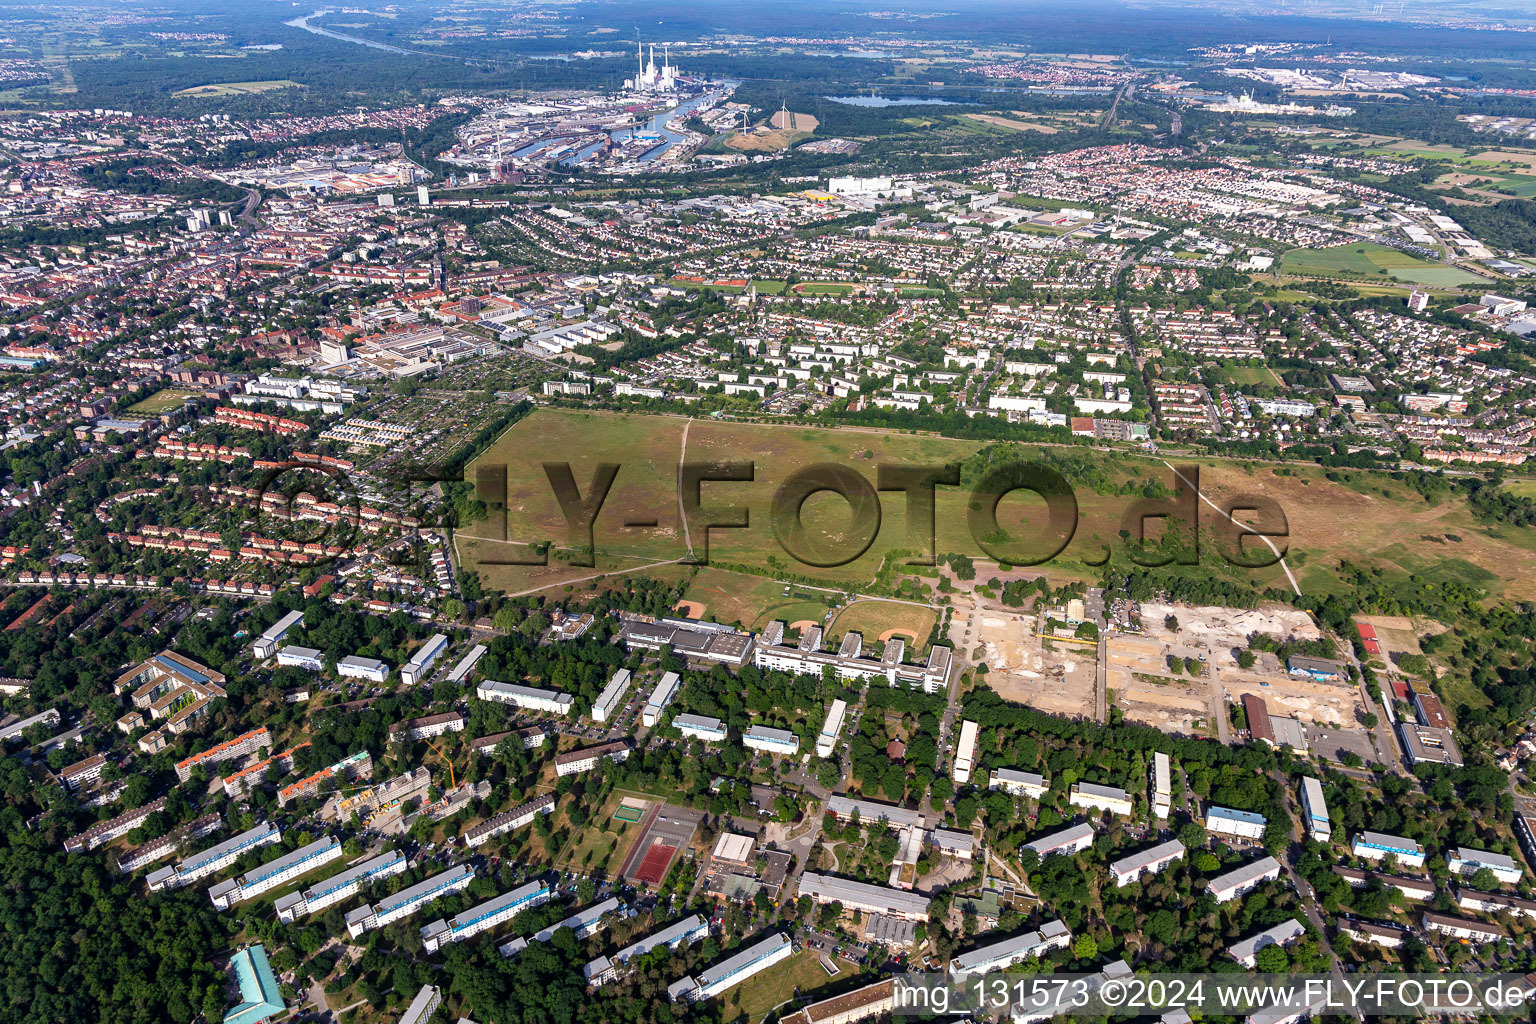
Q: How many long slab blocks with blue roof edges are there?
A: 8